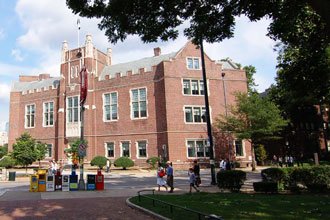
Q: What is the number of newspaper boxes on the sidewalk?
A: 8